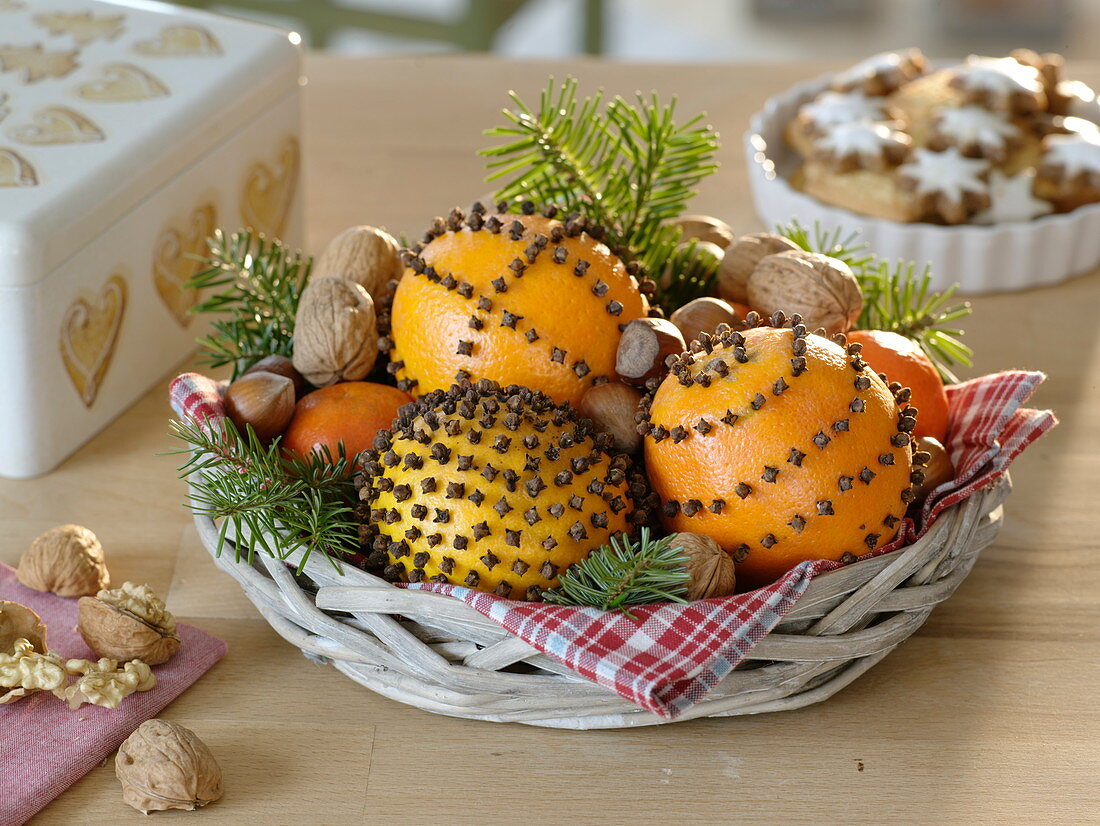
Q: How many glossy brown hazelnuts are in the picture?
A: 6